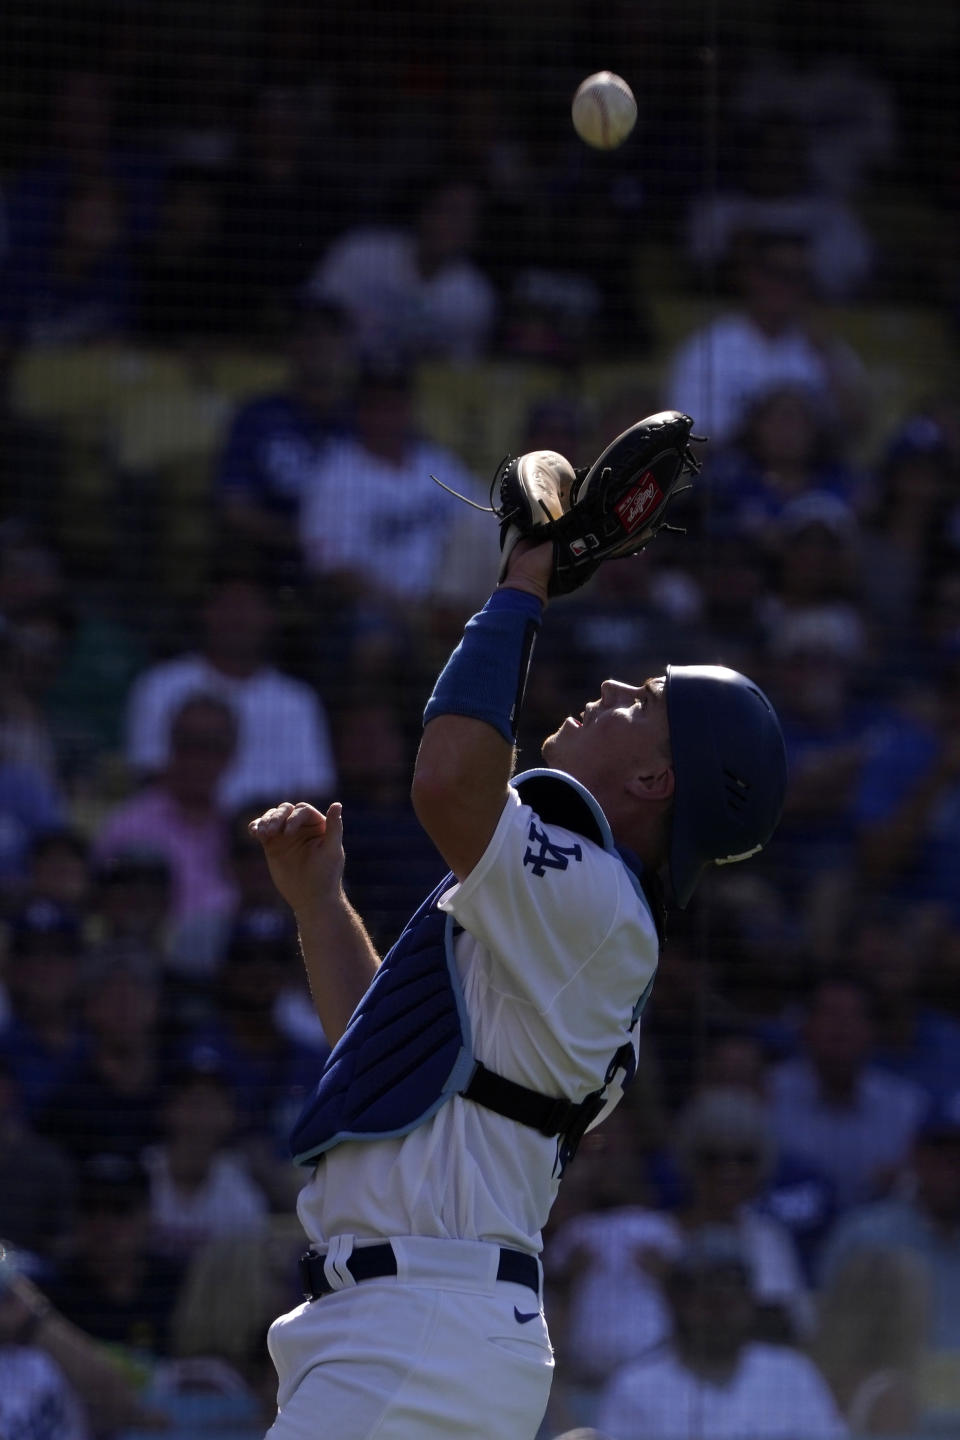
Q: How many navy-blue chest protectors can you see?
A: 1